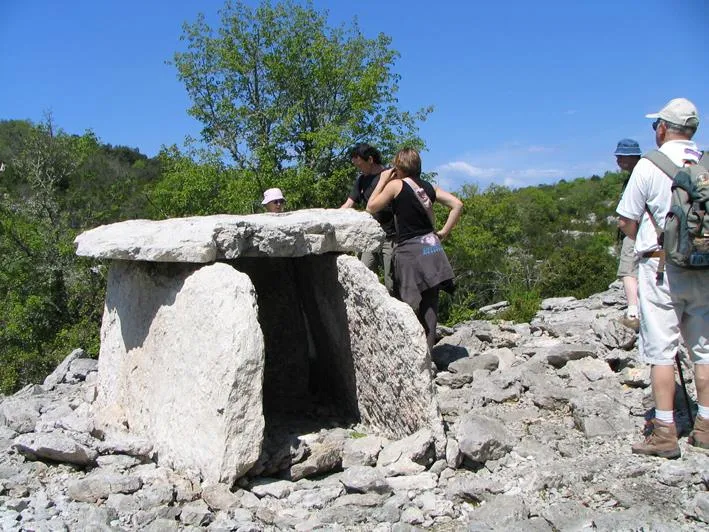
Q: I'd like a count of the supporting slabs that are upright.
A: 3